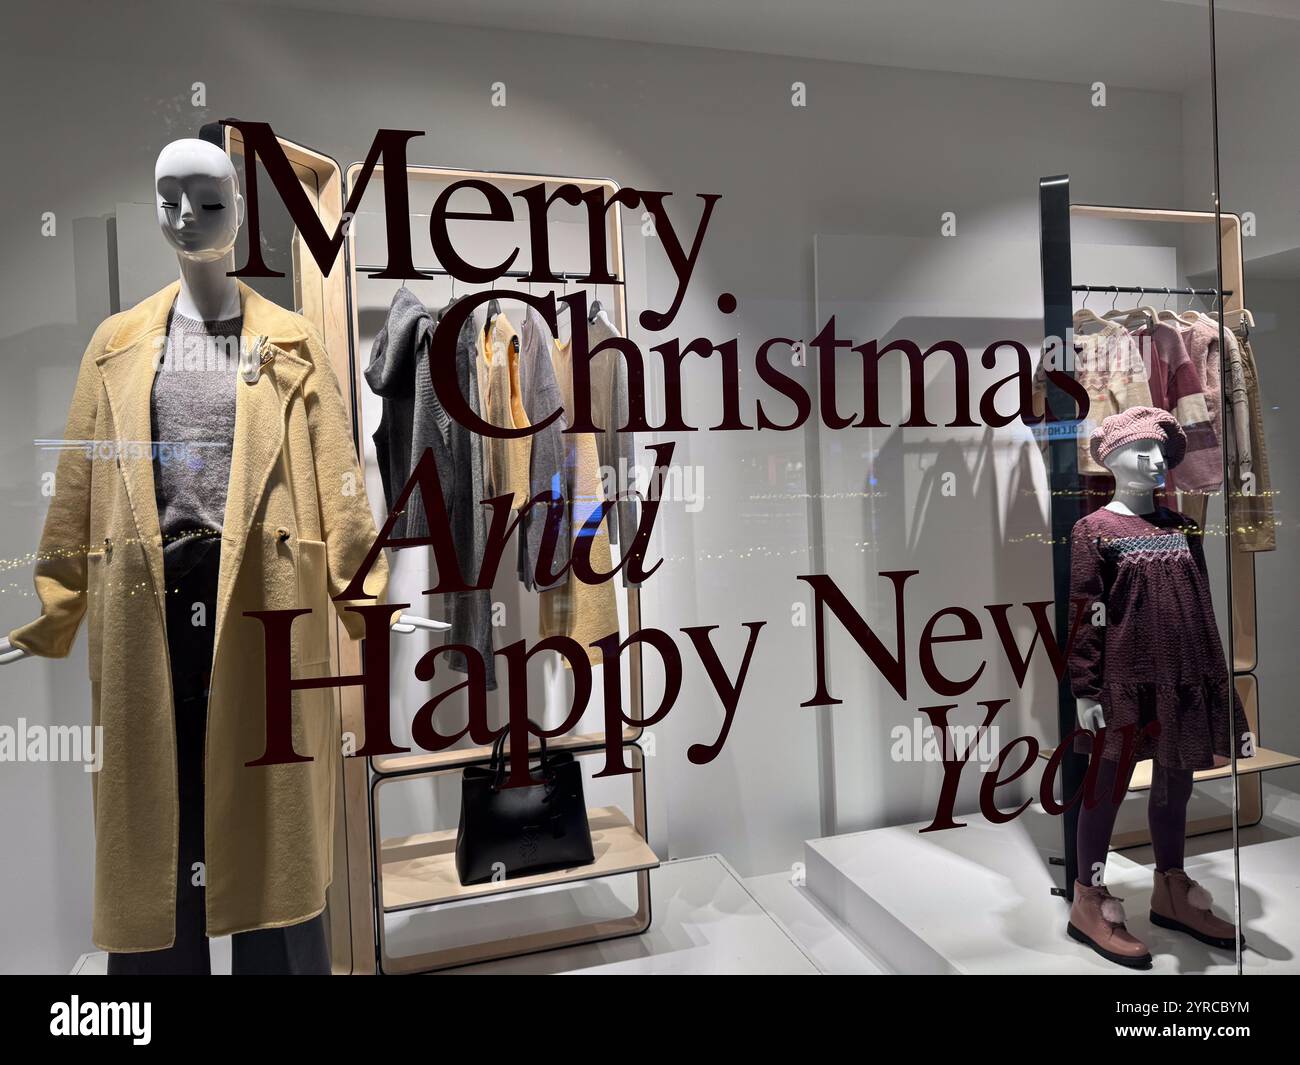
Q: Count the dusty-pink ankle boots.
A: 2